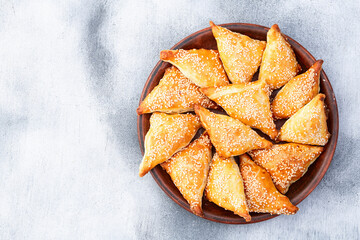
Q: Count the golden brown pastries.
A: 13